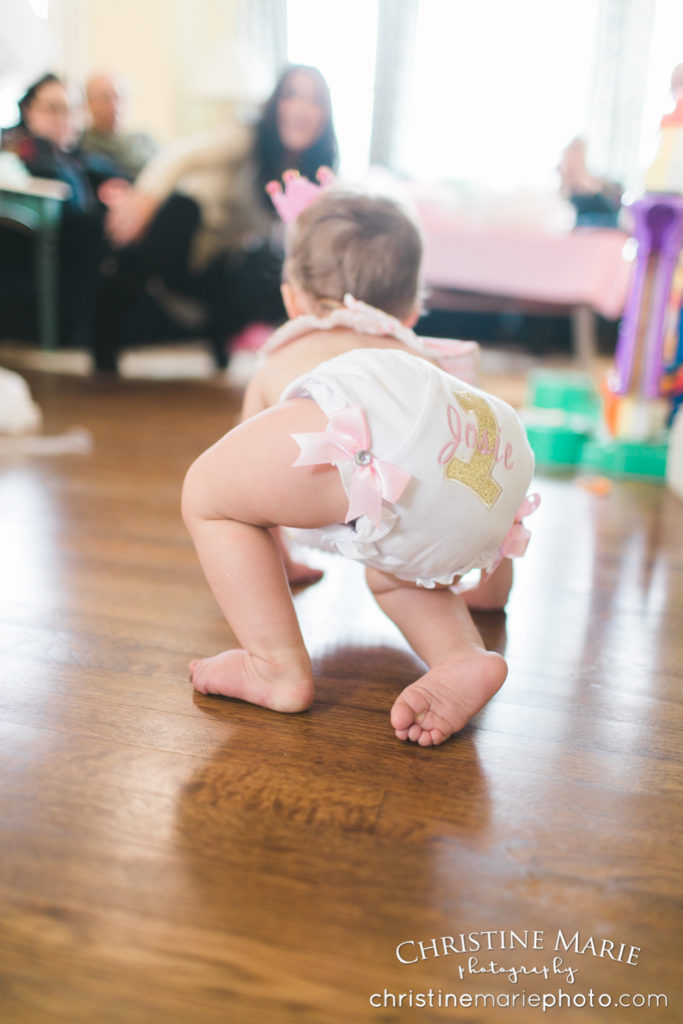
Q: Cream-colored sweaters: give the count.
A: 1